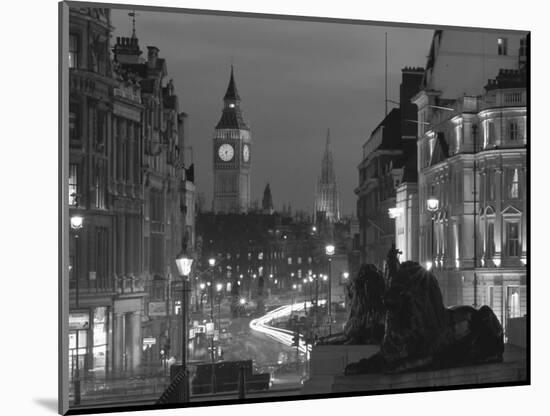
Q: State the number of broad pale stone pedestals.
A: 2